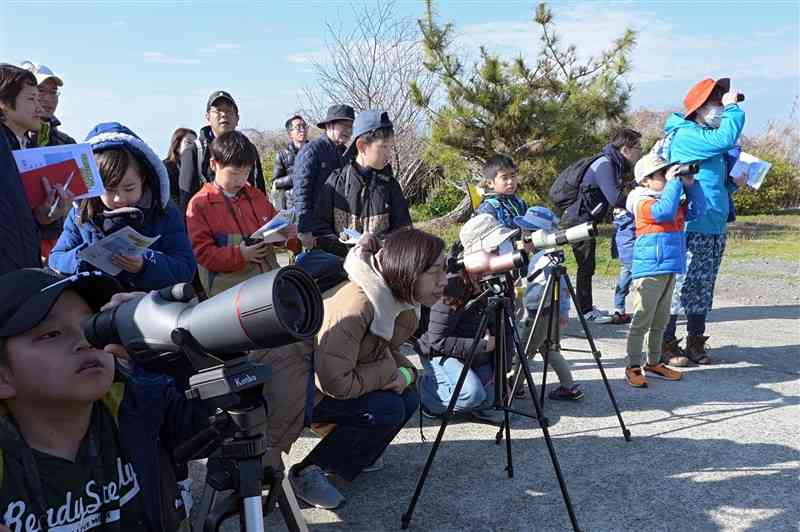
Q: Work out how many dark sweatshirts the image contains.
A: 1